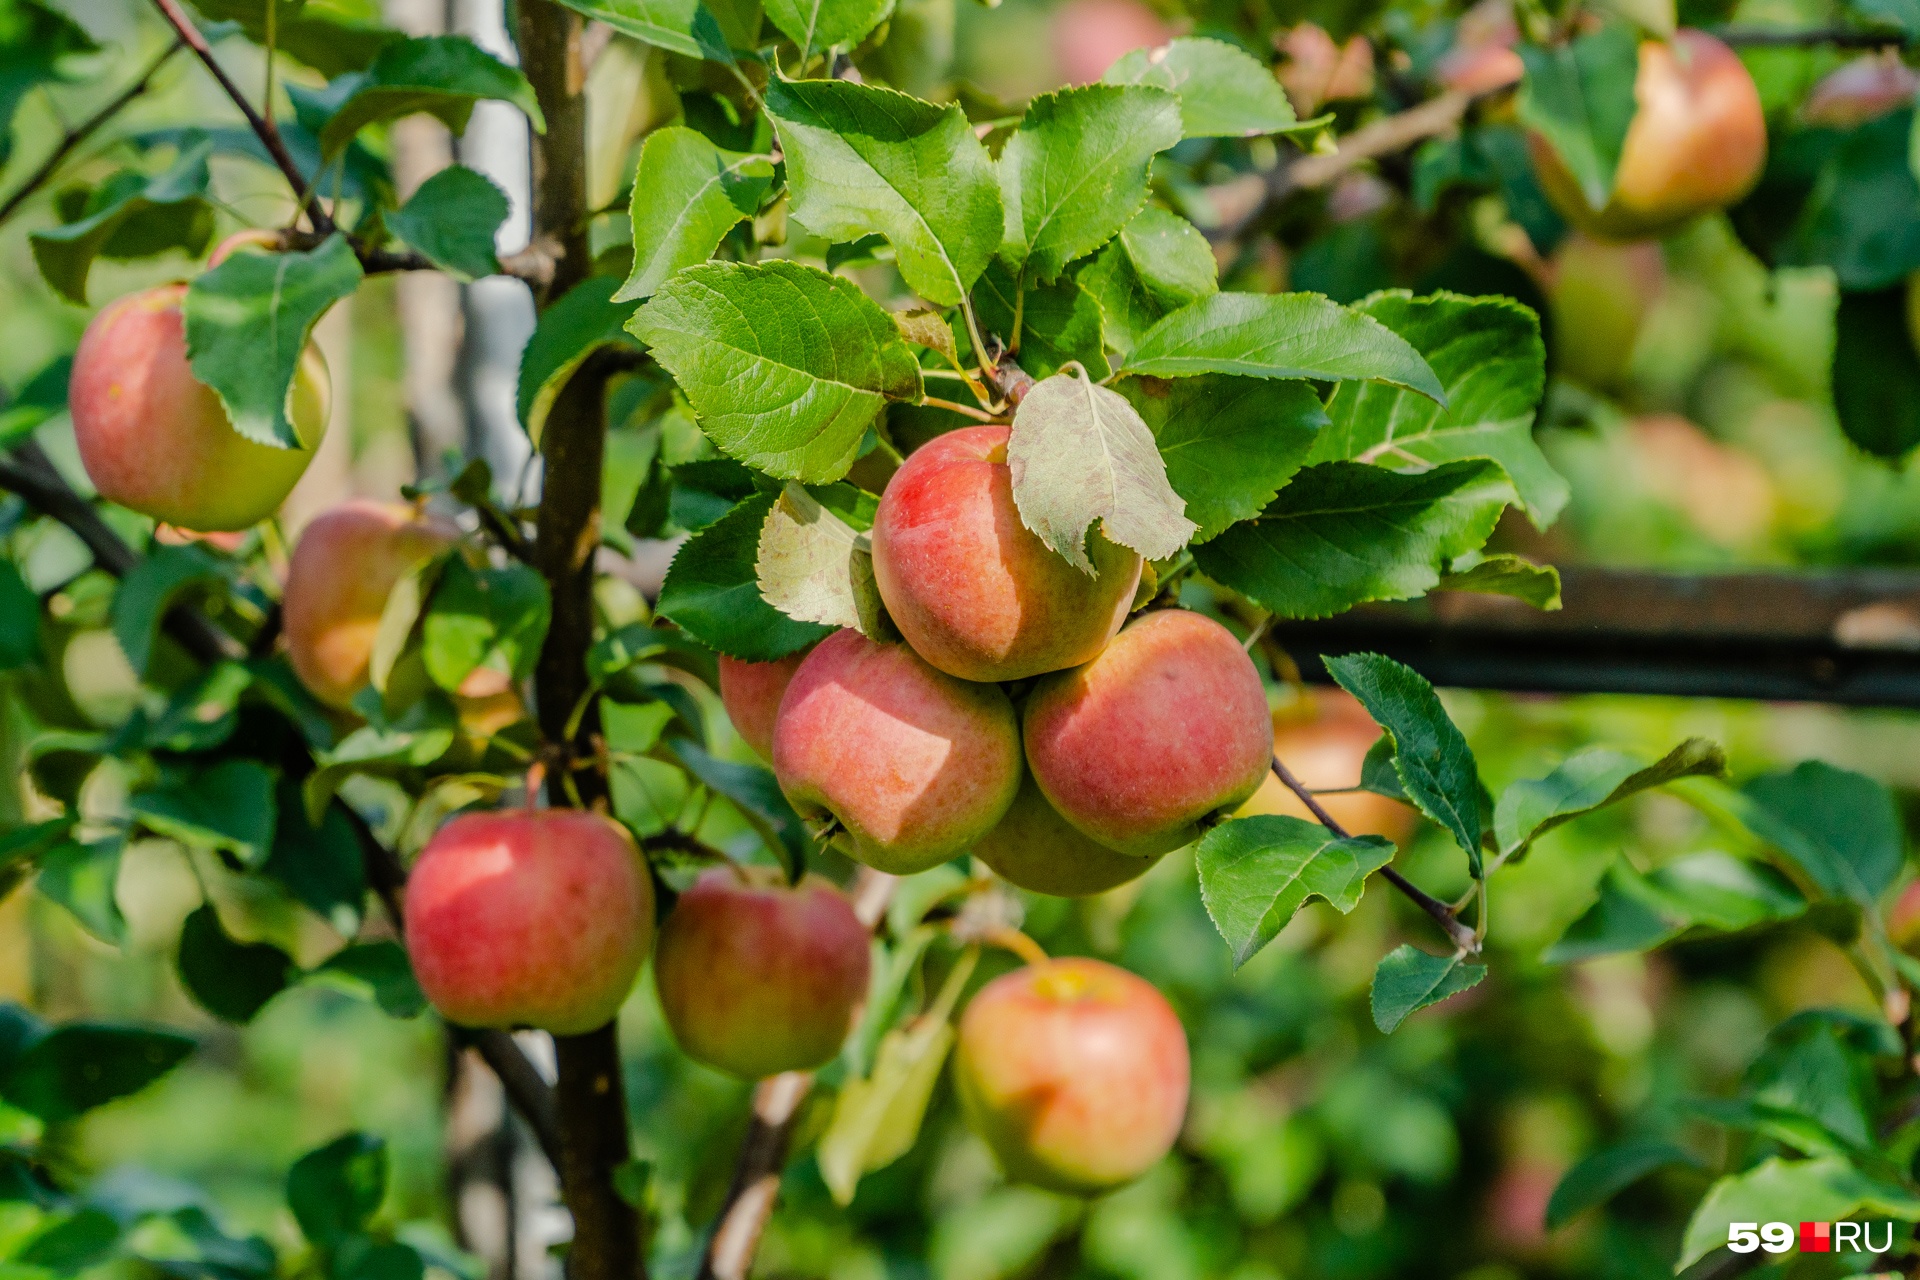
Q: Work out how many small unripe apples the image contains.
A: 0